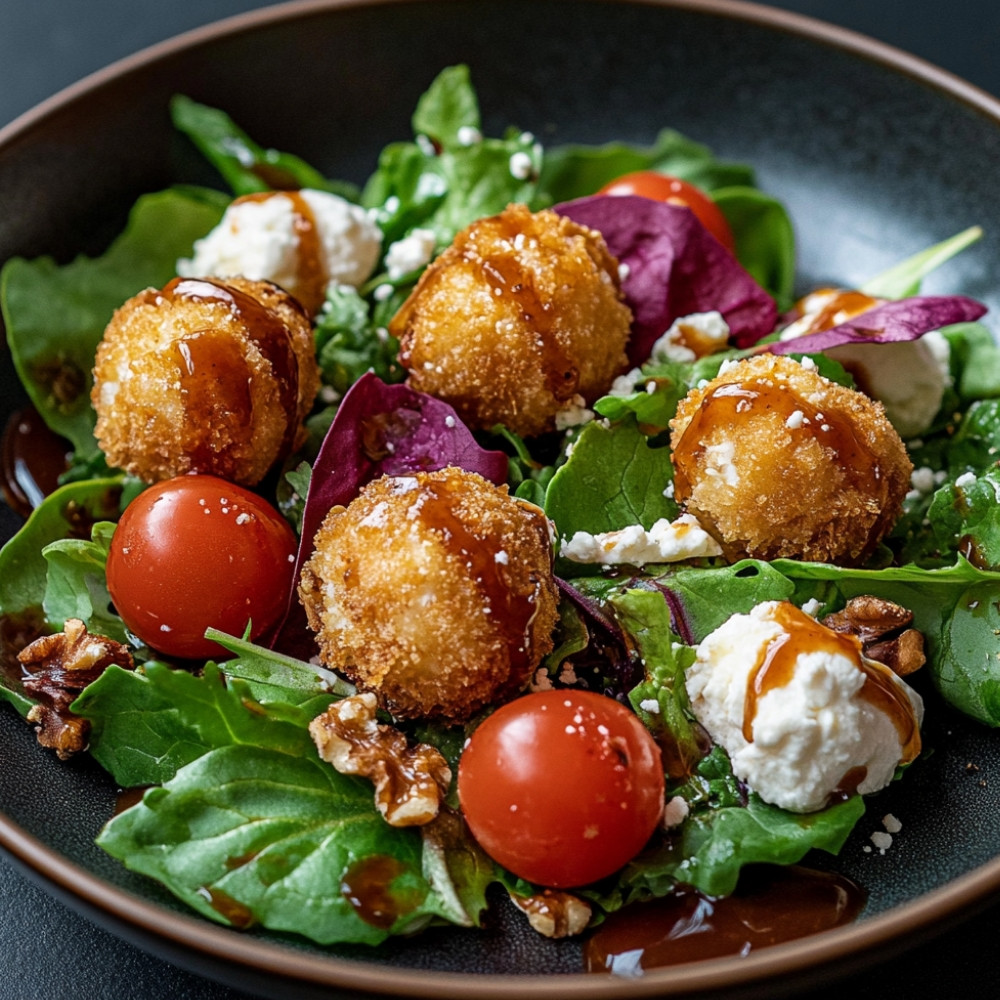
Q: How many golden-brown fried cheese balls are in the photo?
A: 4